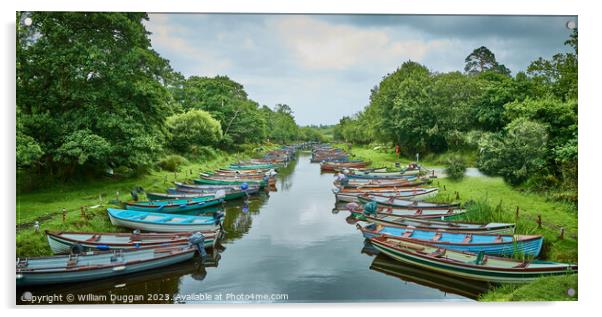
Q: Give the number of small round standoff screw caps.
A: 4